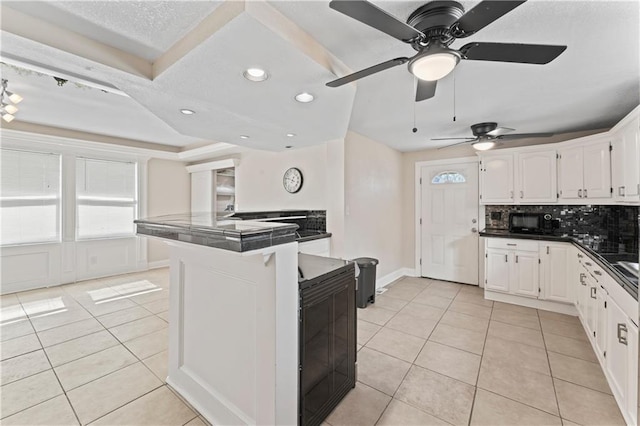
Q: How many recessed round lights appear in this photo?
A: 5